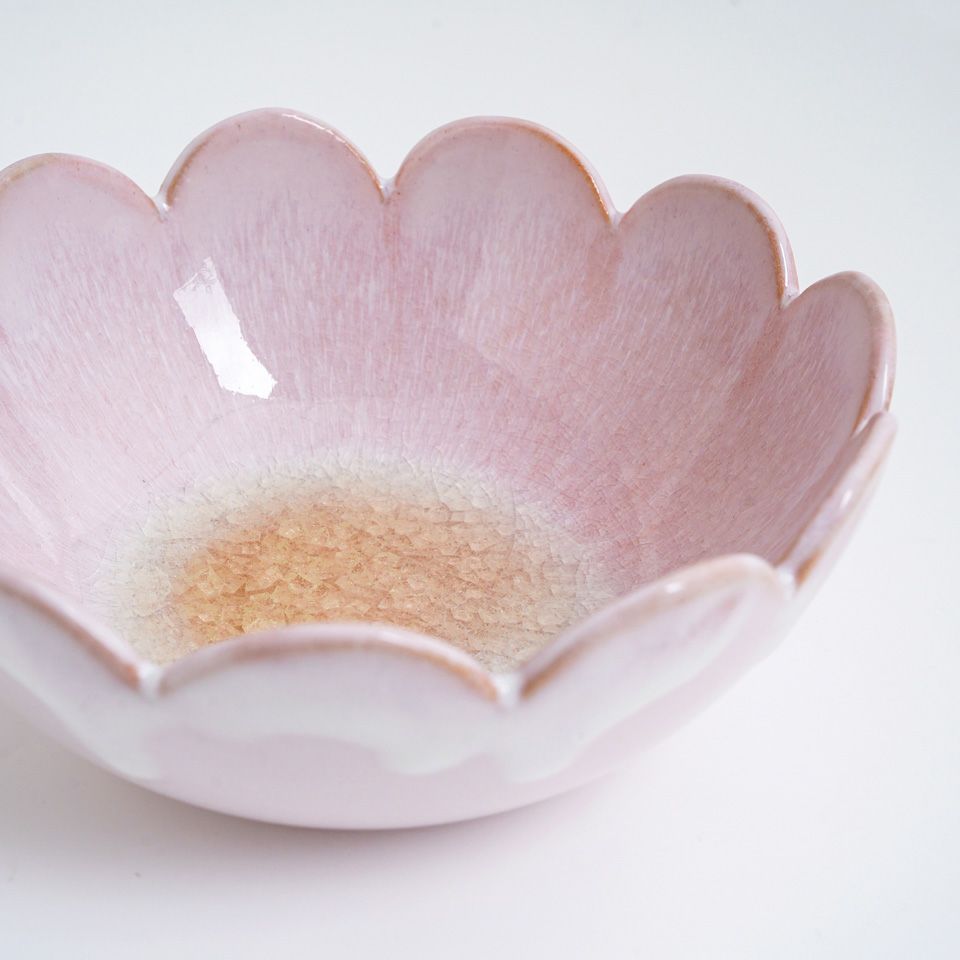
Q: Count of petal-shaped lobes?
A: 9